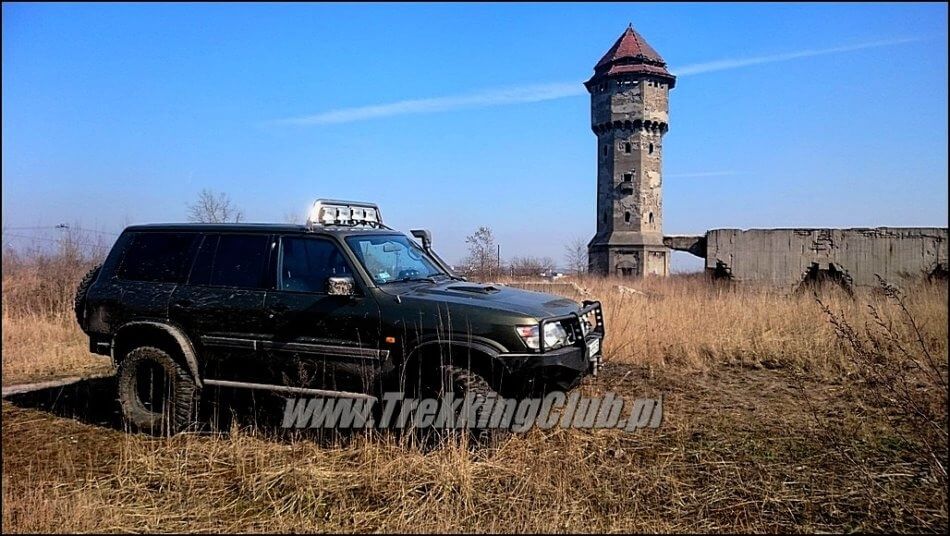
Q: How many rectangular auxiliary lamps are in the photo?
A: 4